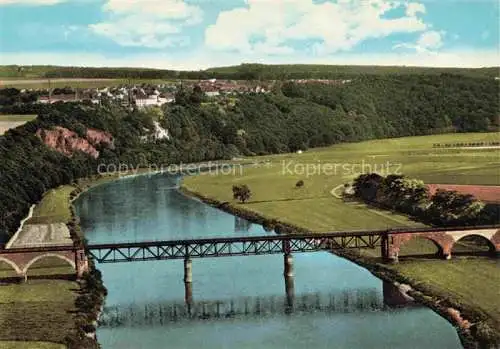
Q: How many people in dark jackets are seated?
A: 0